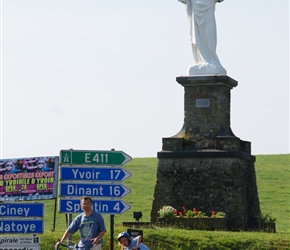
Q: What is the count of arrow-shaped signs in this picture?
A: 4